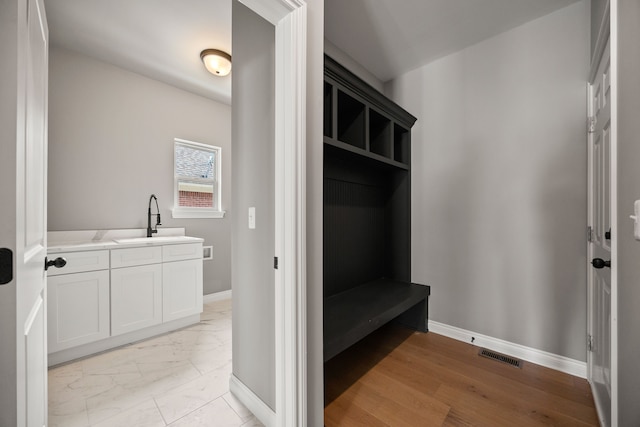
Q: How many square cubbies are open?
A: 4